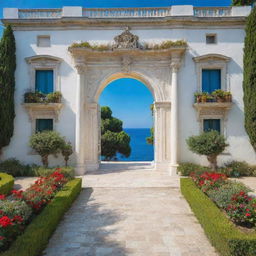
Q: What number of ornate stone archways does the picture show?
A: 1